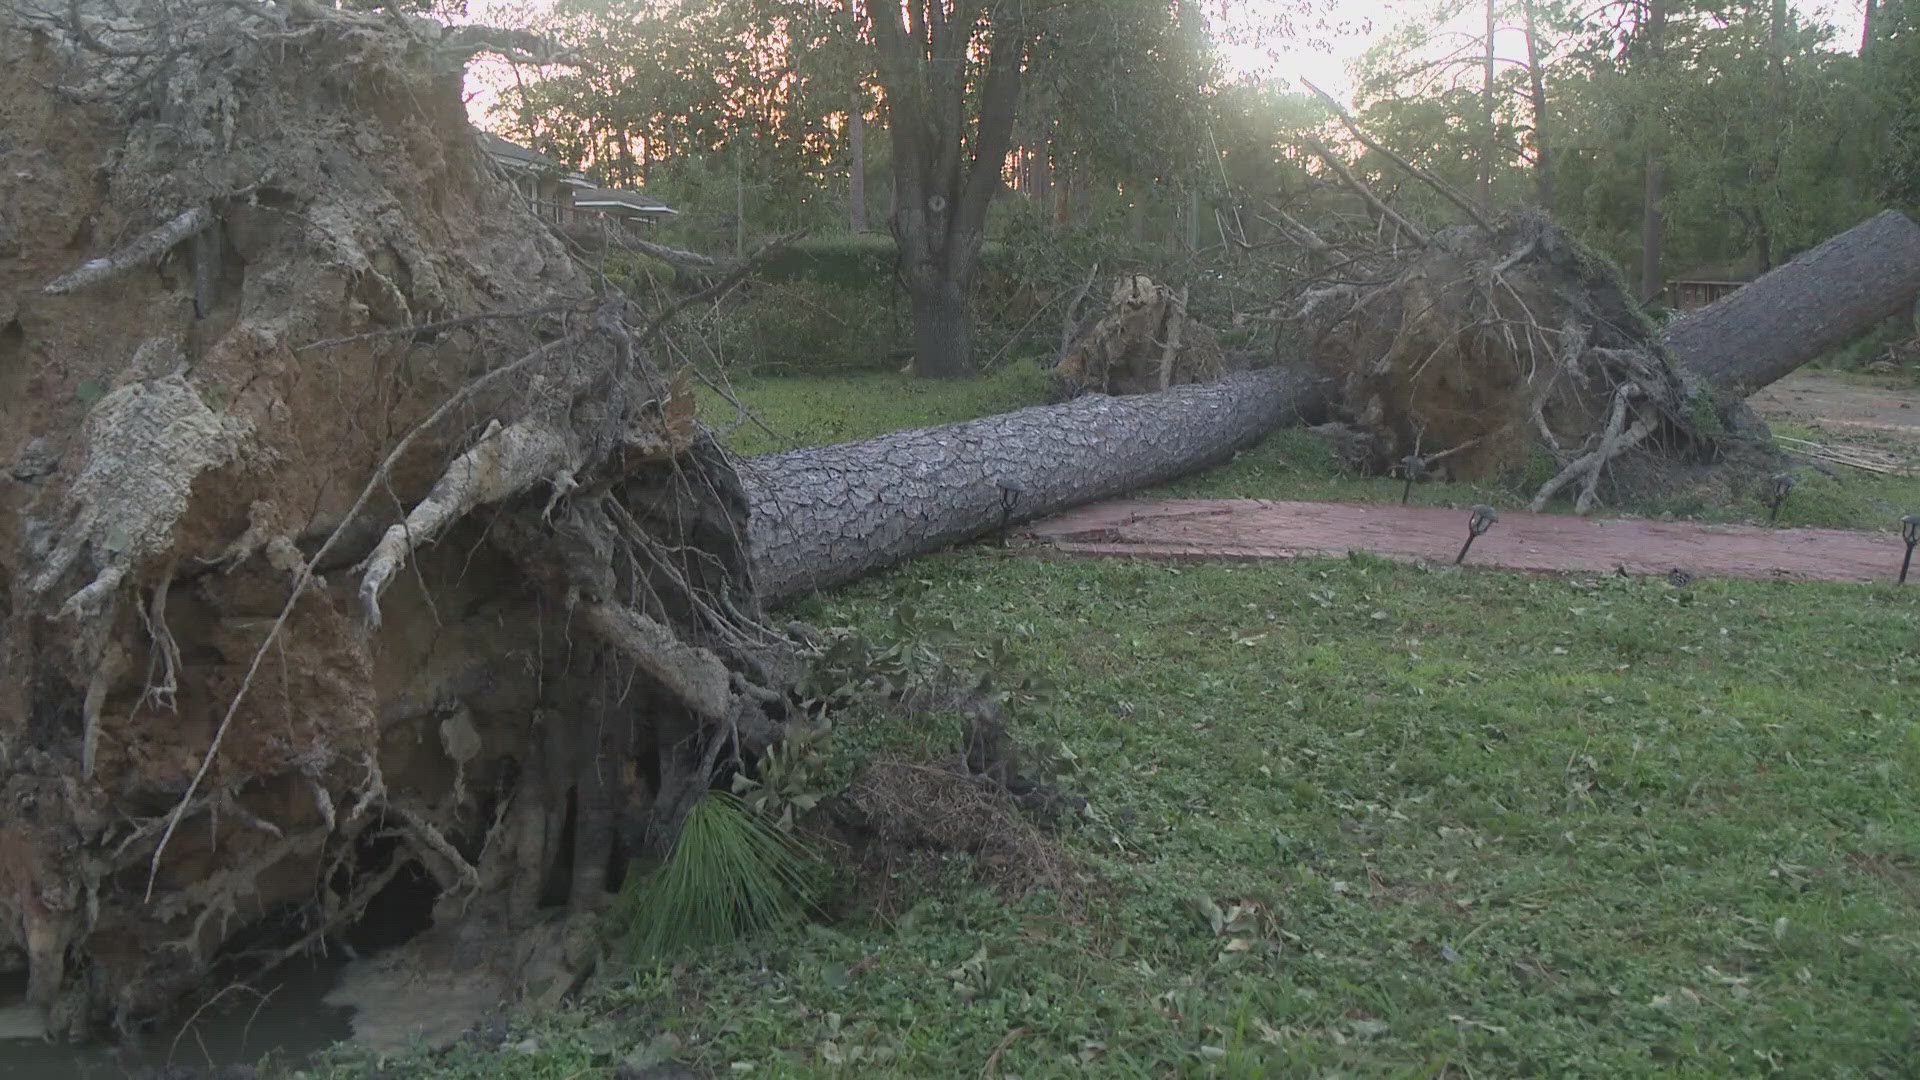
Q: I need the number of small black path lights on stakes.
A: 5